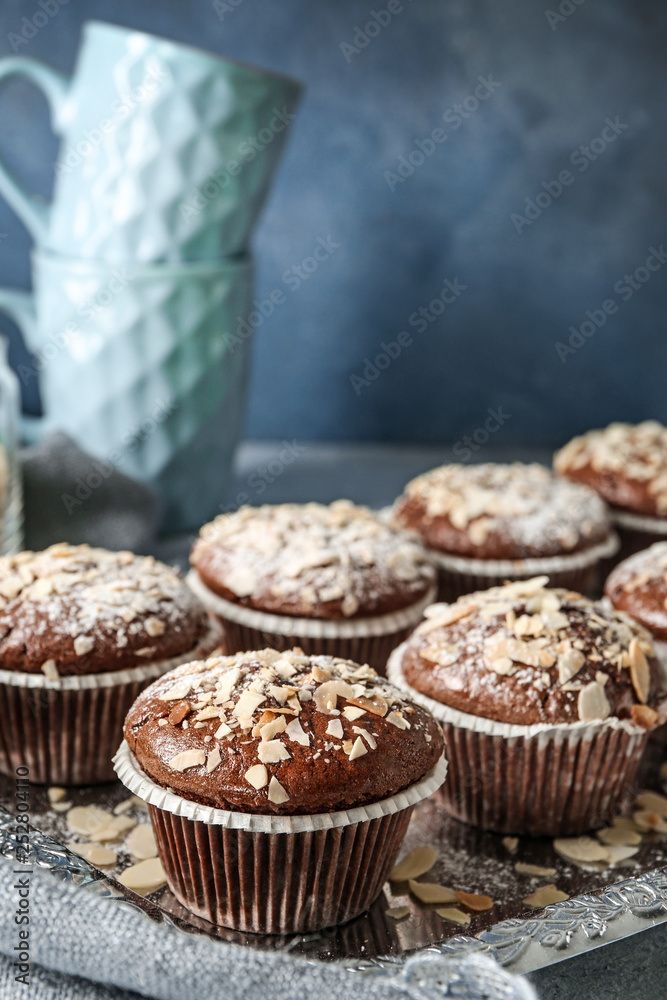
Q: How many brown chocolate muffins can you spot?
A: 7